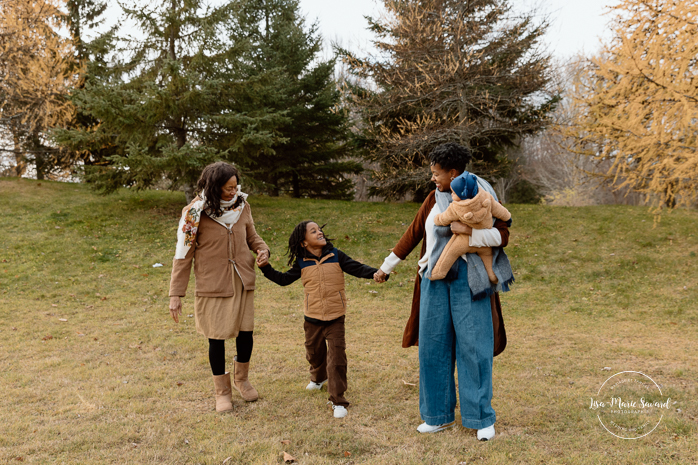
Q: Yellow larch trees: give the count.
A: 2